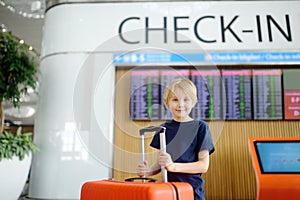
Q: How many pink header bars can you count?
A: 5